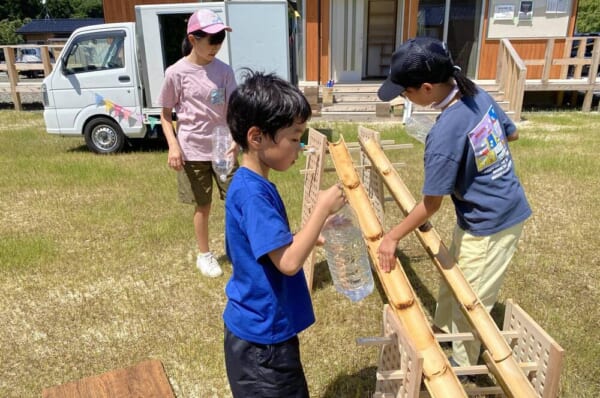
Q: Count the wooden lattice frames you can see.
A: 4